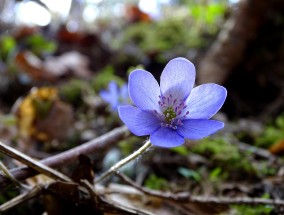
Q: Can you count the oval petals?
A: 6